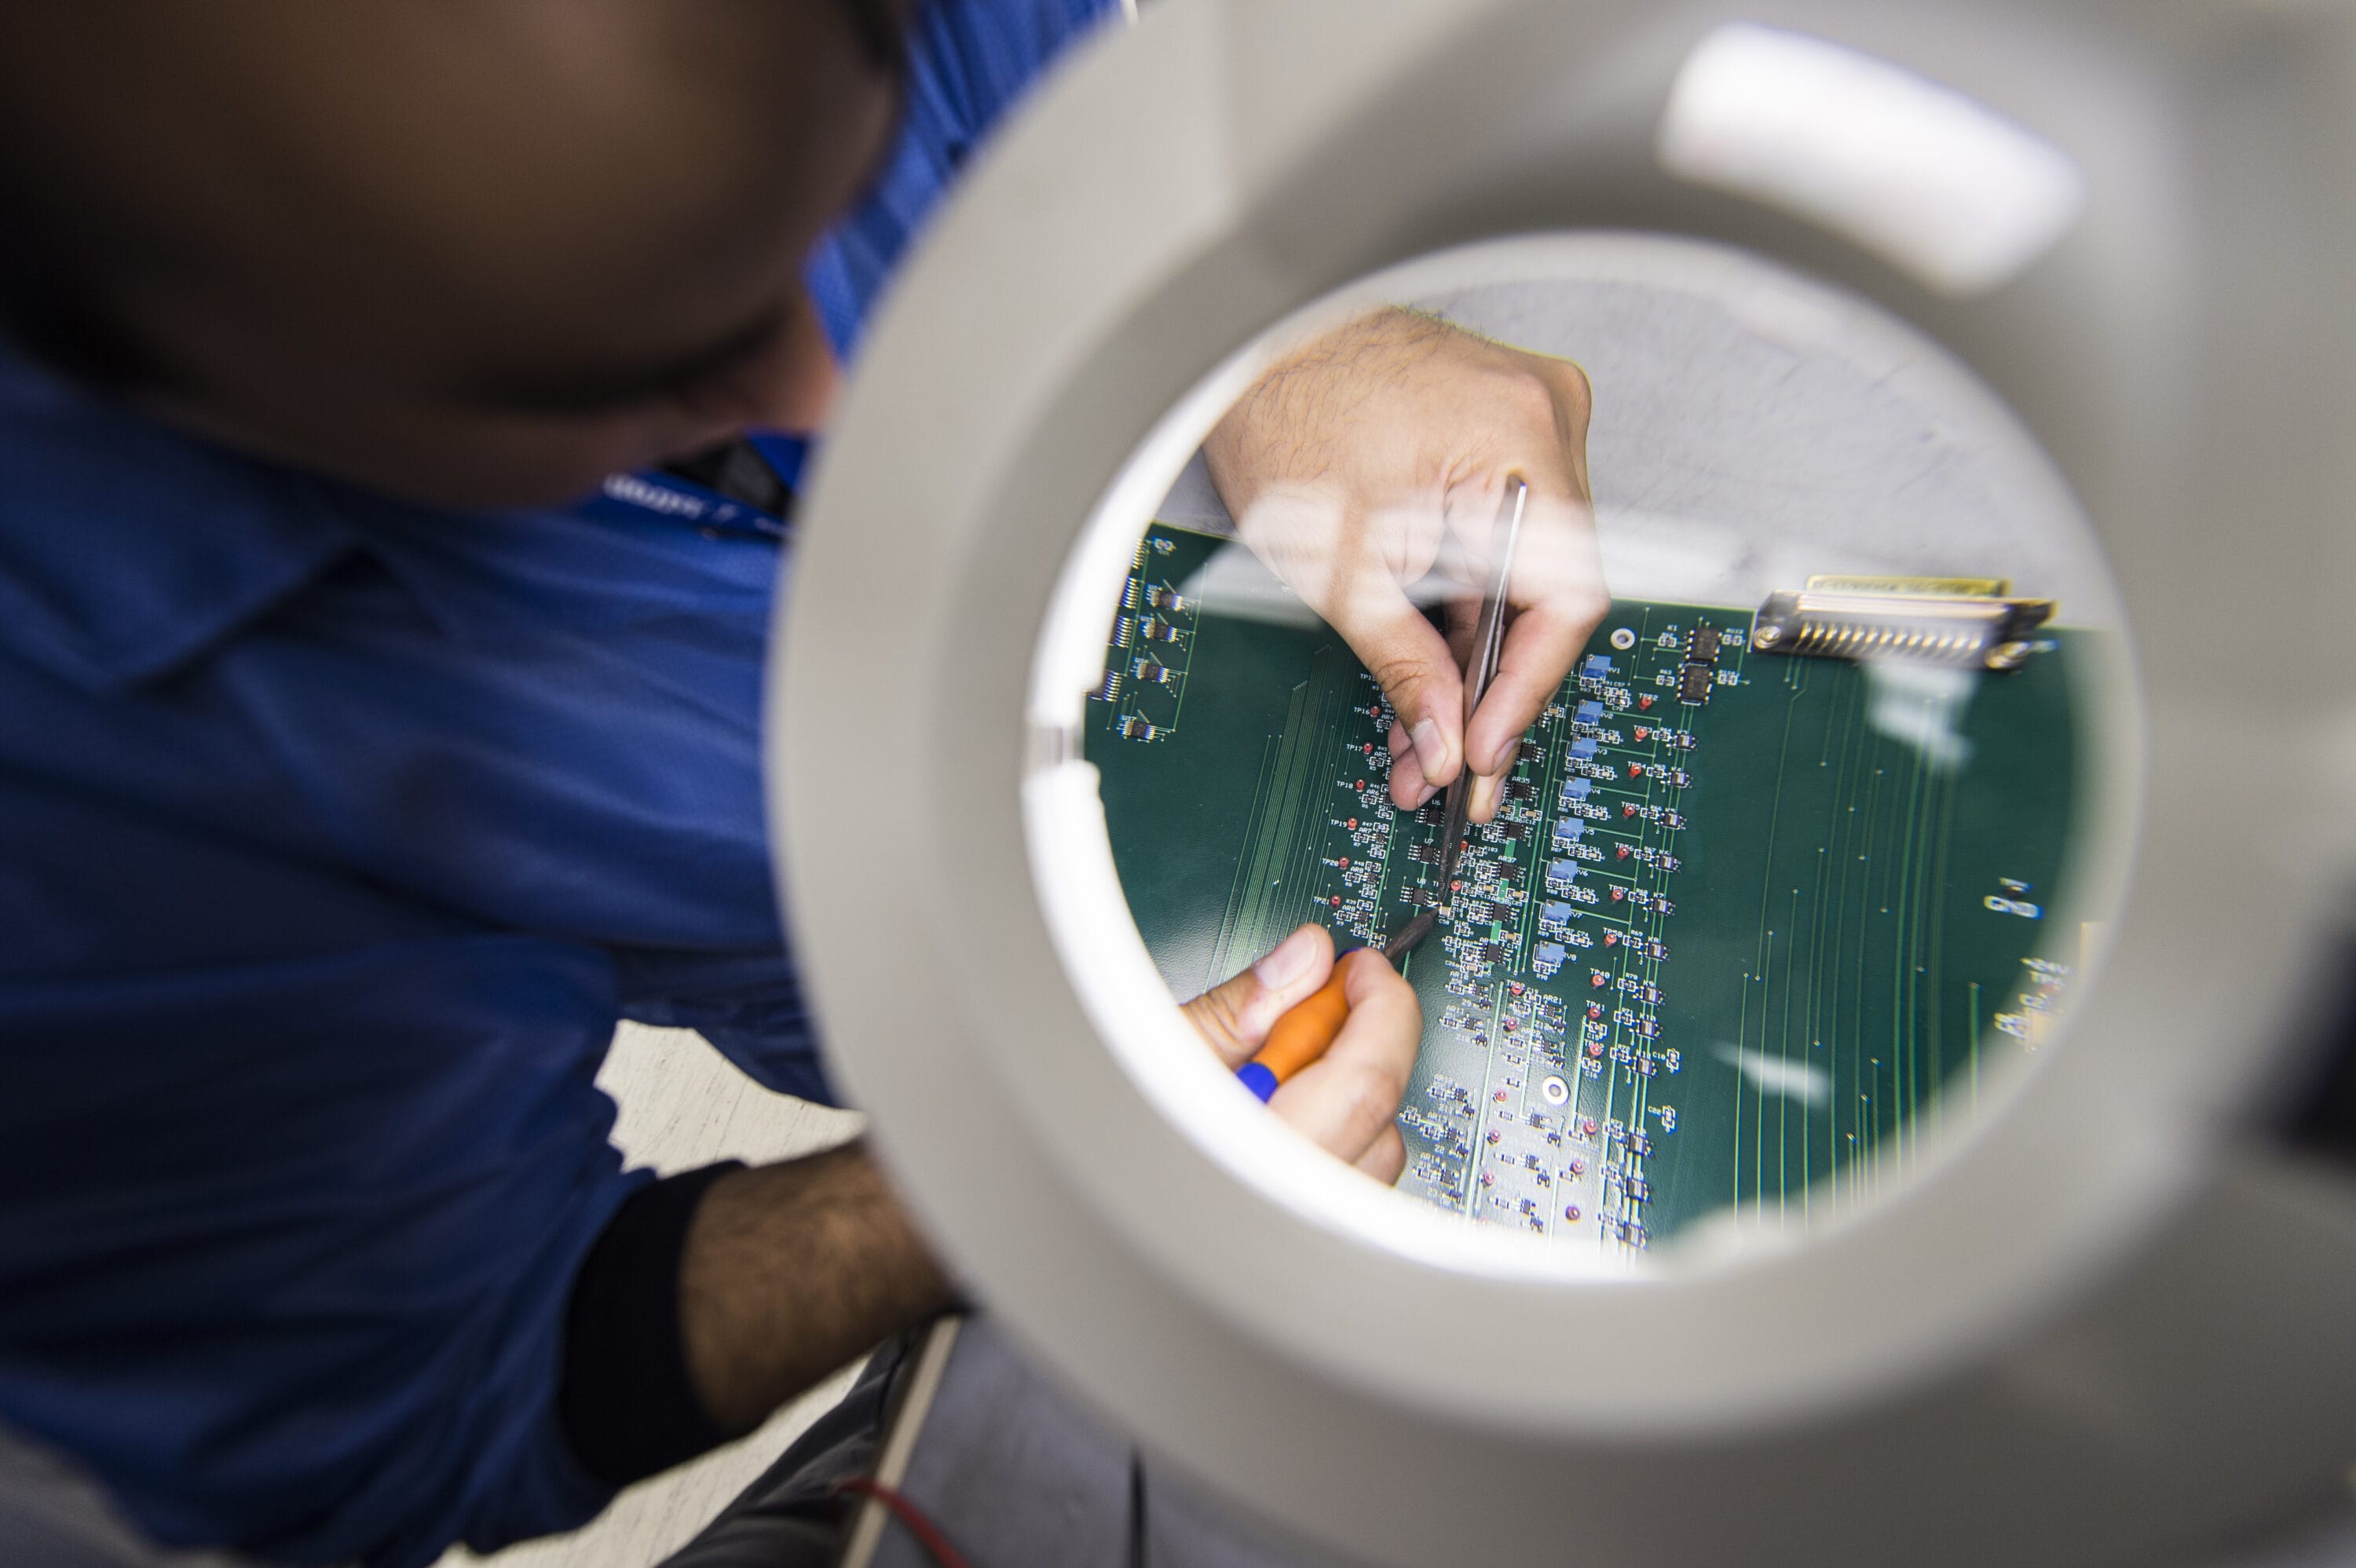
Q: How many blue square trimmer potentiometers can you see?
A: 8